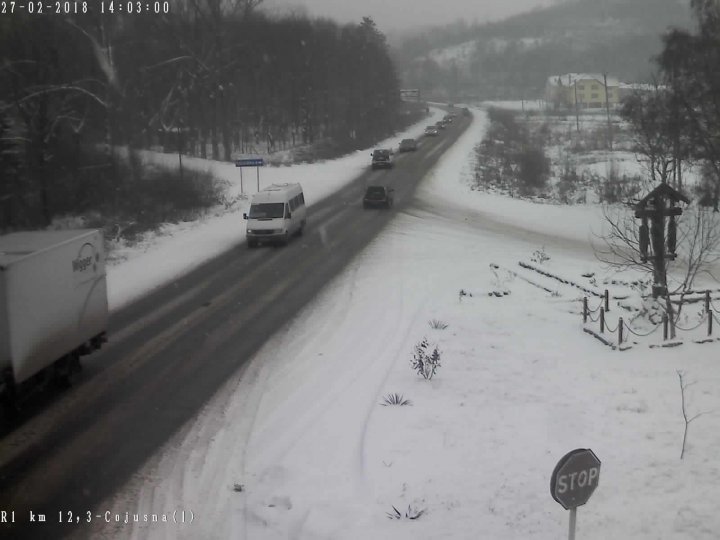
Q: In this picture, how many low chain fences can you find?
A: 1